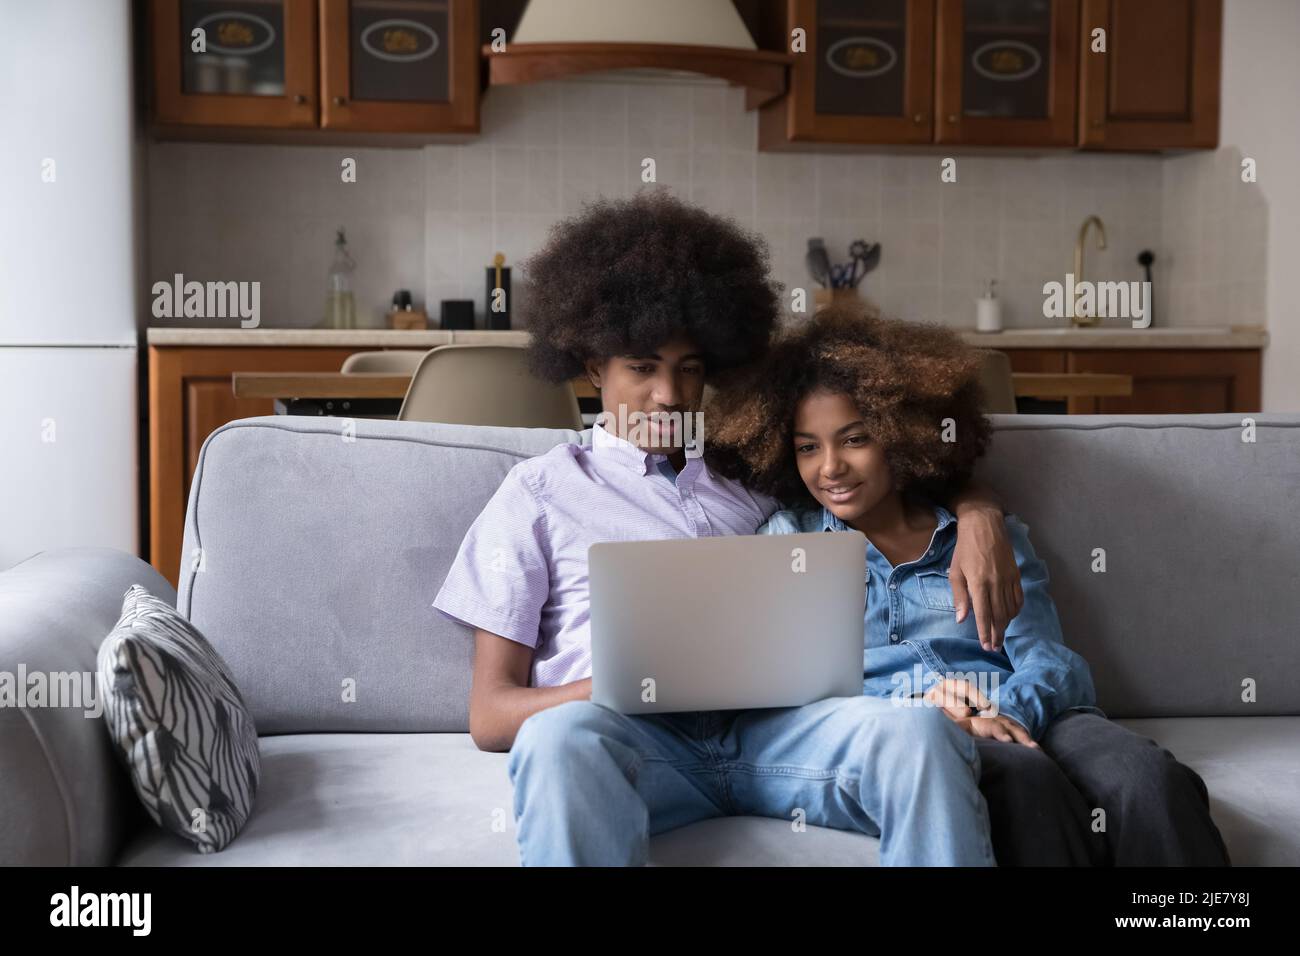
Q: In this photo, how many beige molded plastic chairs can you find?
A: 3